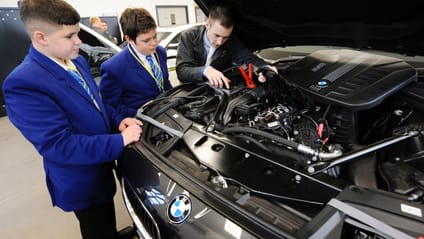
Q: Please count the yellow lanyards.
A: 1